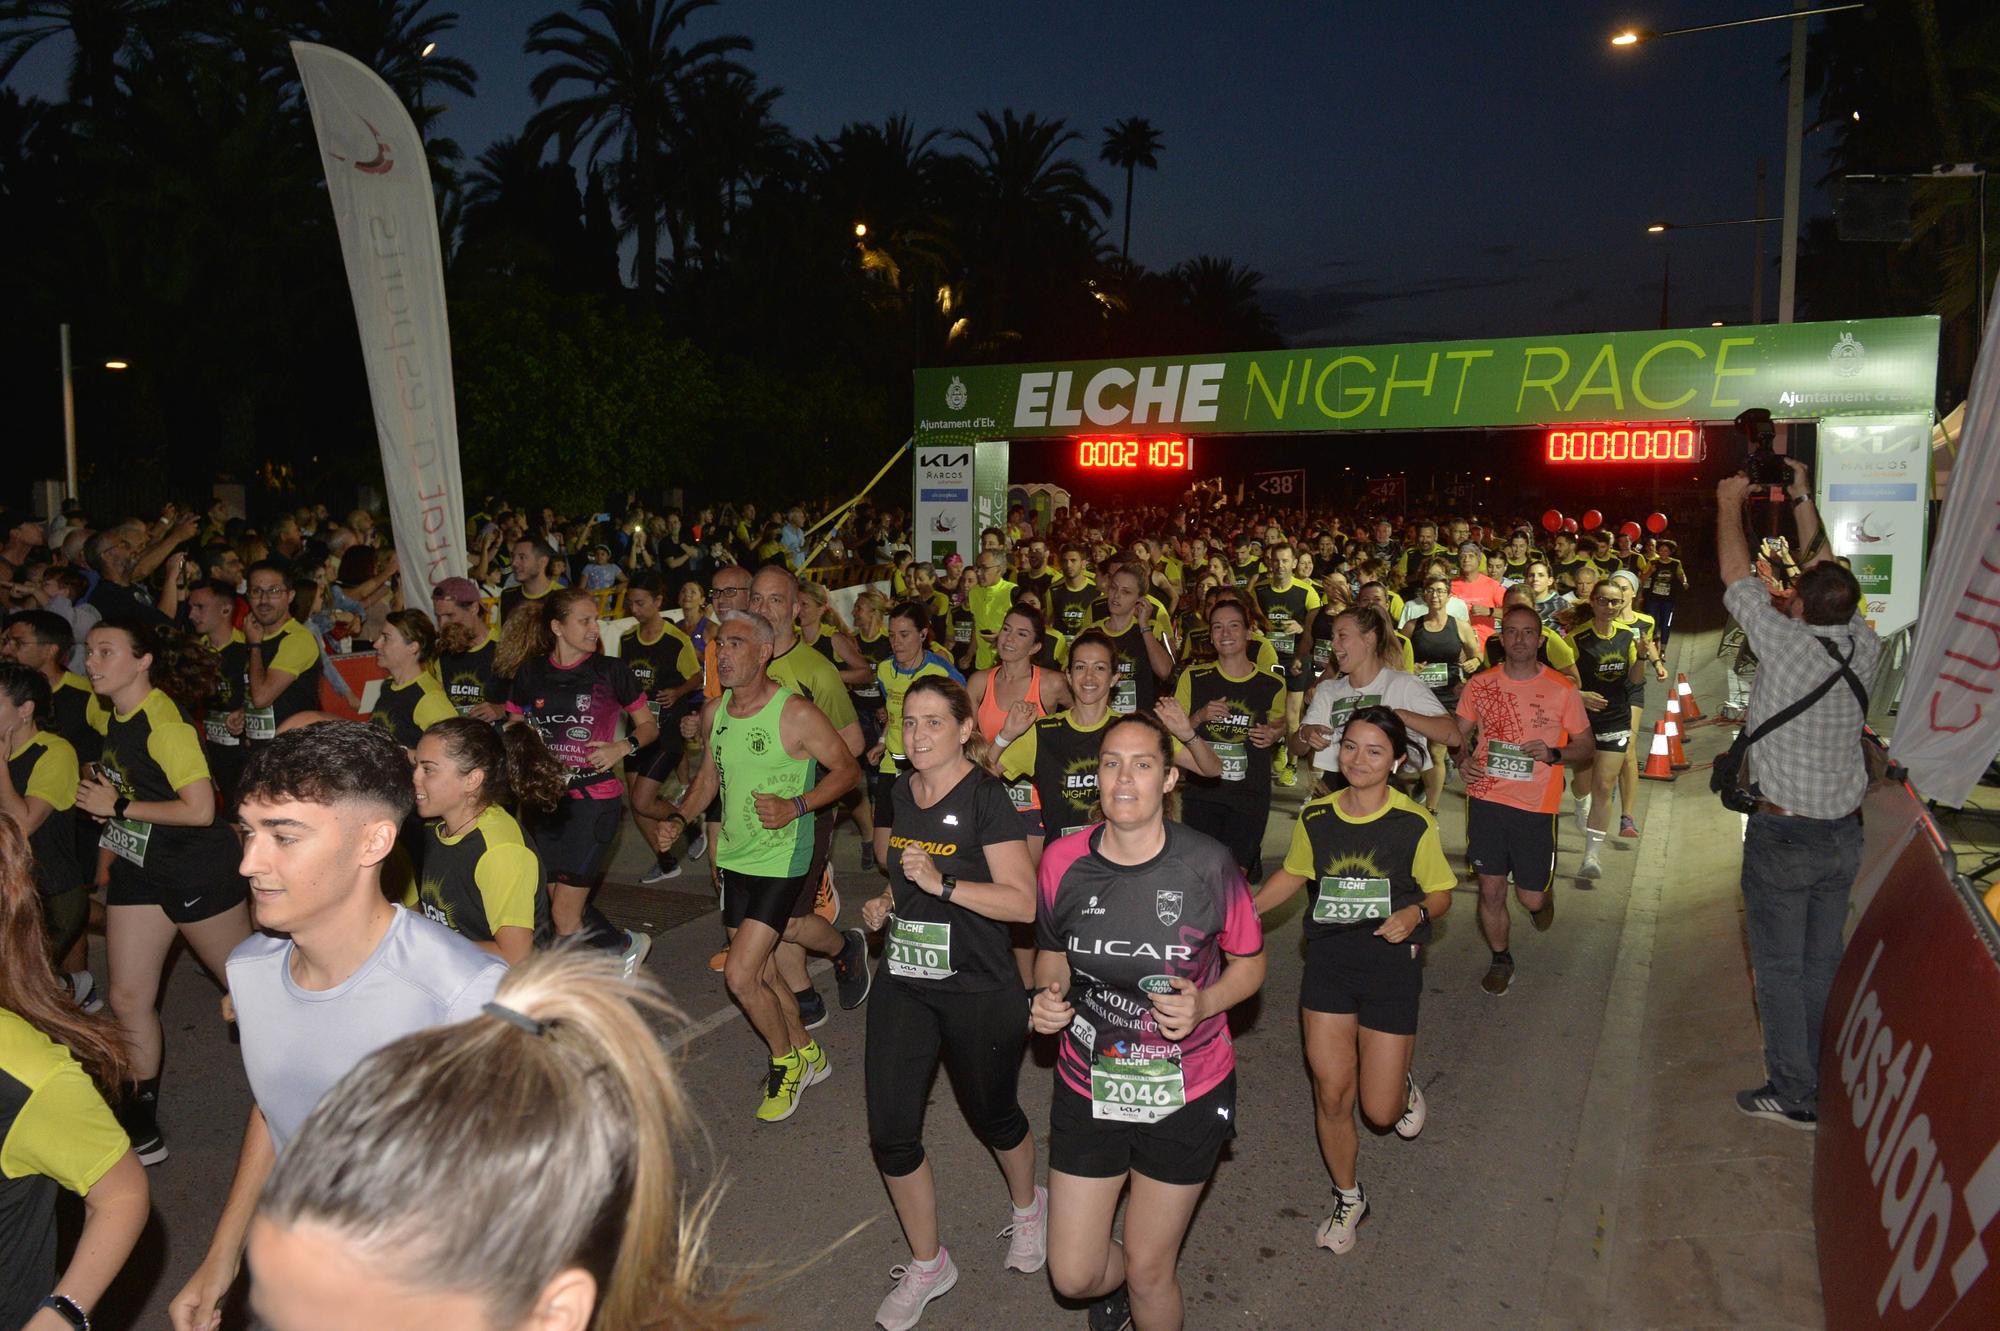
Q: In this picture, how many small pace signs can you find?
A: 3